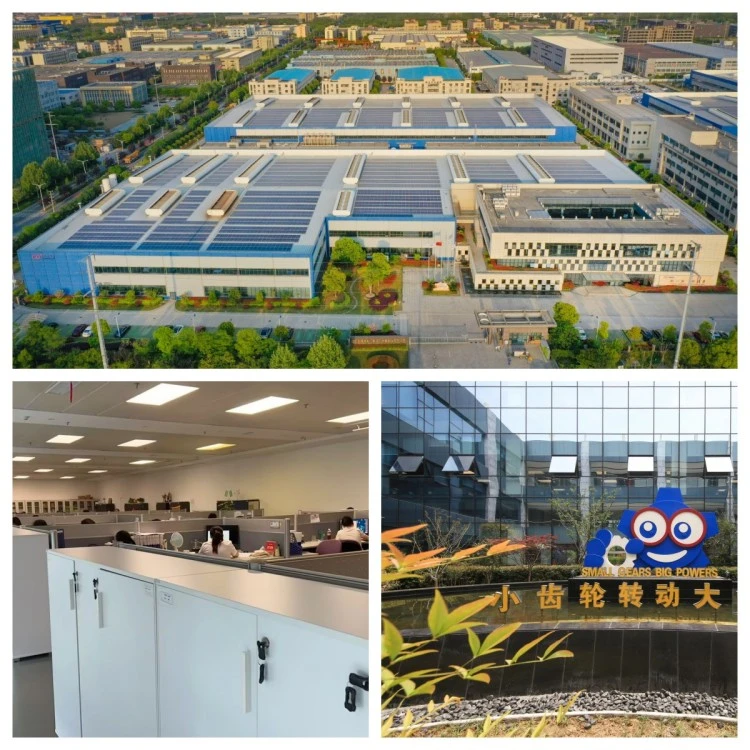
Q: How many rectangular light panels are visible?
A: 13